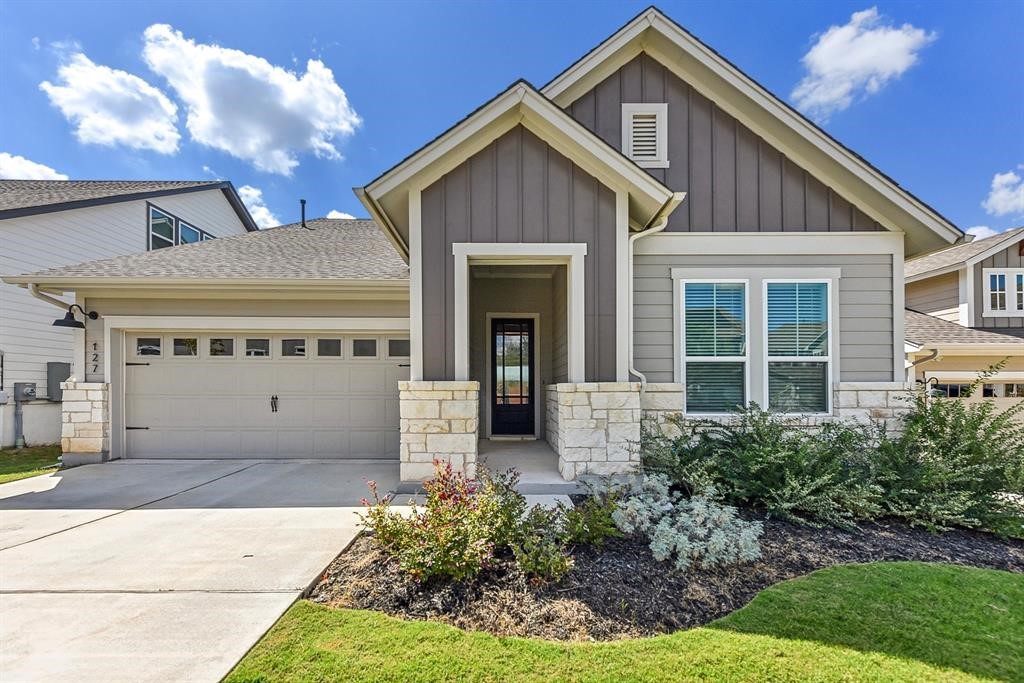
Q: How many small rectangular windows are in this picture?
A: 8